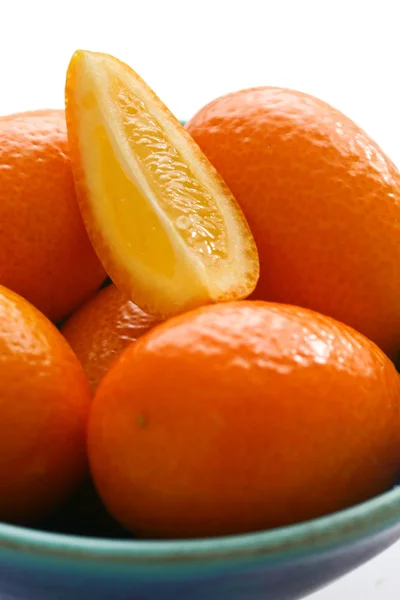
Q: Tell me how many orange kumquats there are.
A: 5